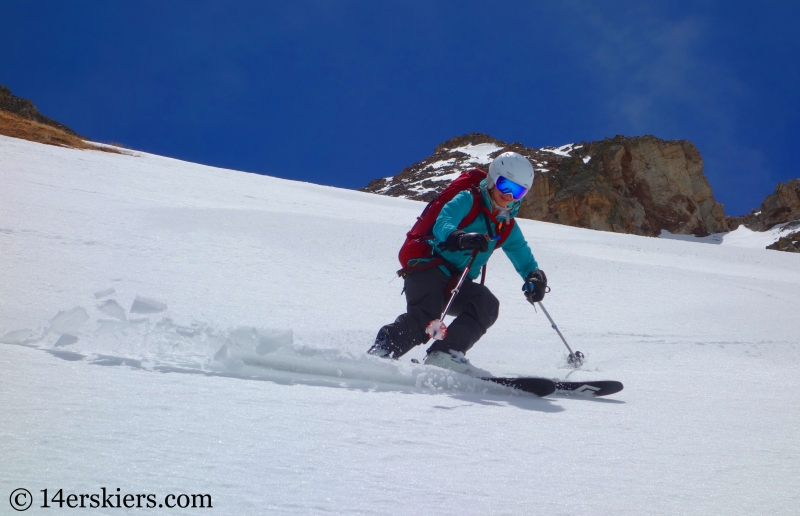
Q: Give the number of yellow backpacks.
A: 0